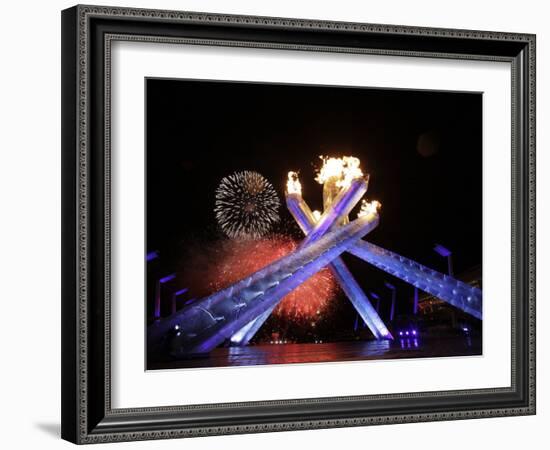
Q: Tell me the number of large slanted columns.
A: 4